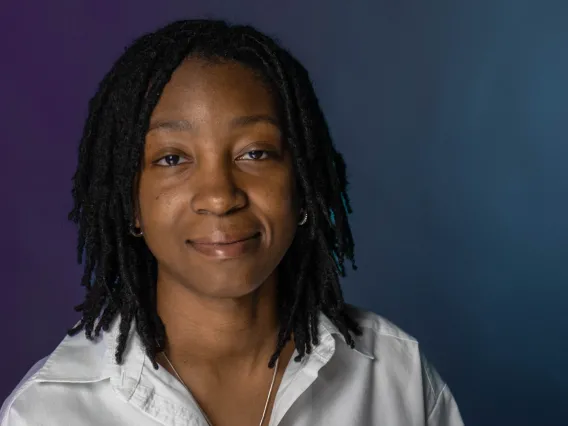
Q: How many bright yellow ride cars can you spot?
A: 0